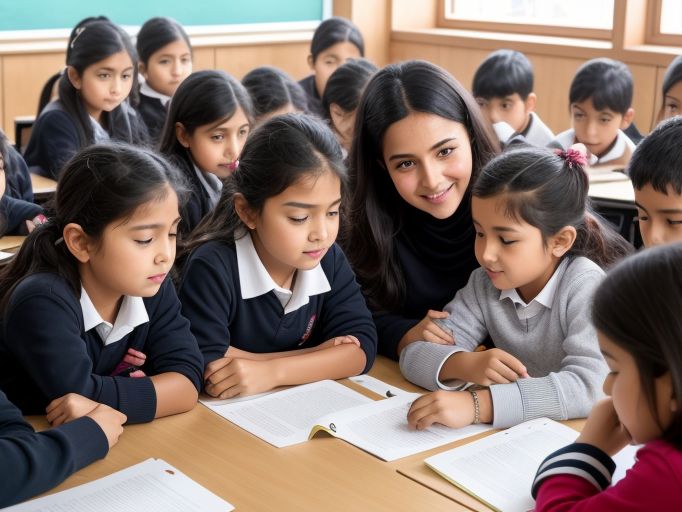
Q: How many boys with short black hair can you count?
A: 3